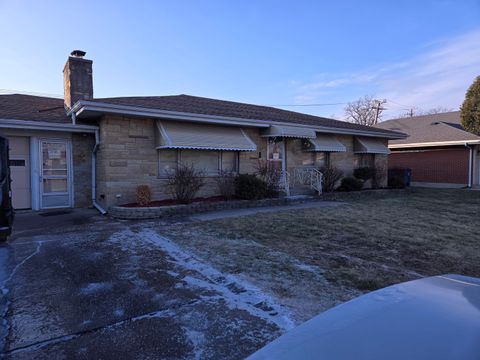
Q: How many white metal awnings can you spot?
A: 4